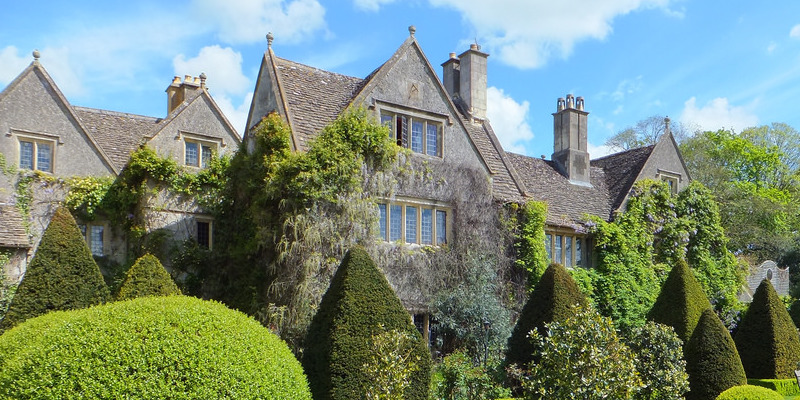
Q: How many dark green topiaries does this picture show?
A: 7